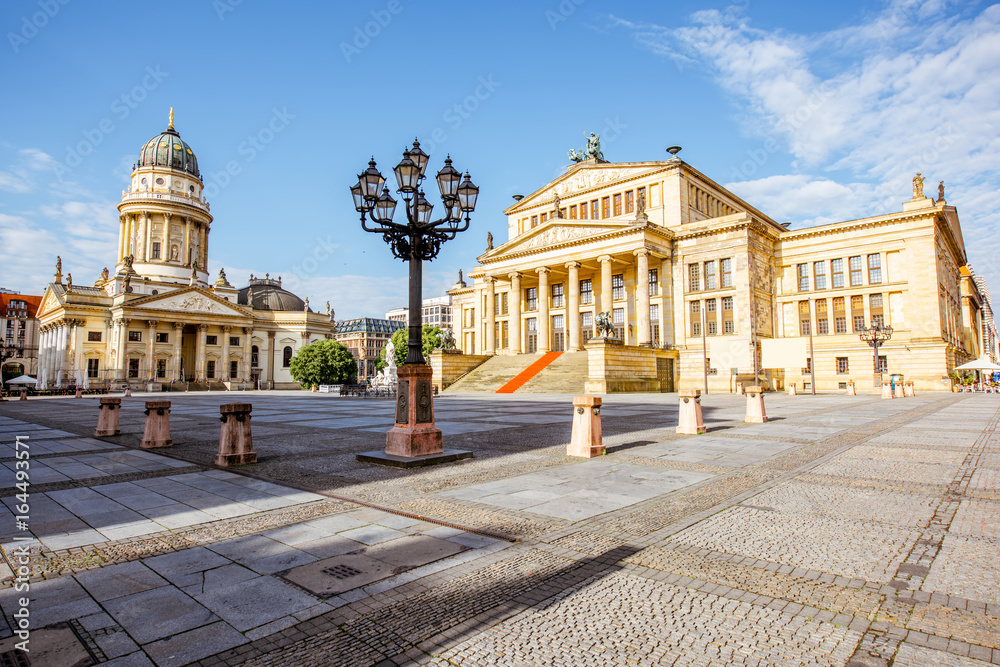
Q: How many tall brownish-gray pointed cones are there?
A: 0